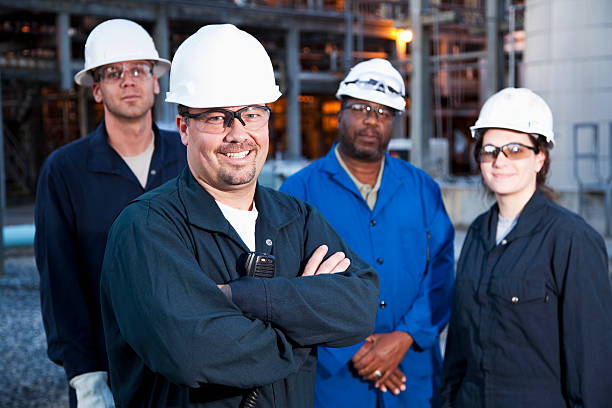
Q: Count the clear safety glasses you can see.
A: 3